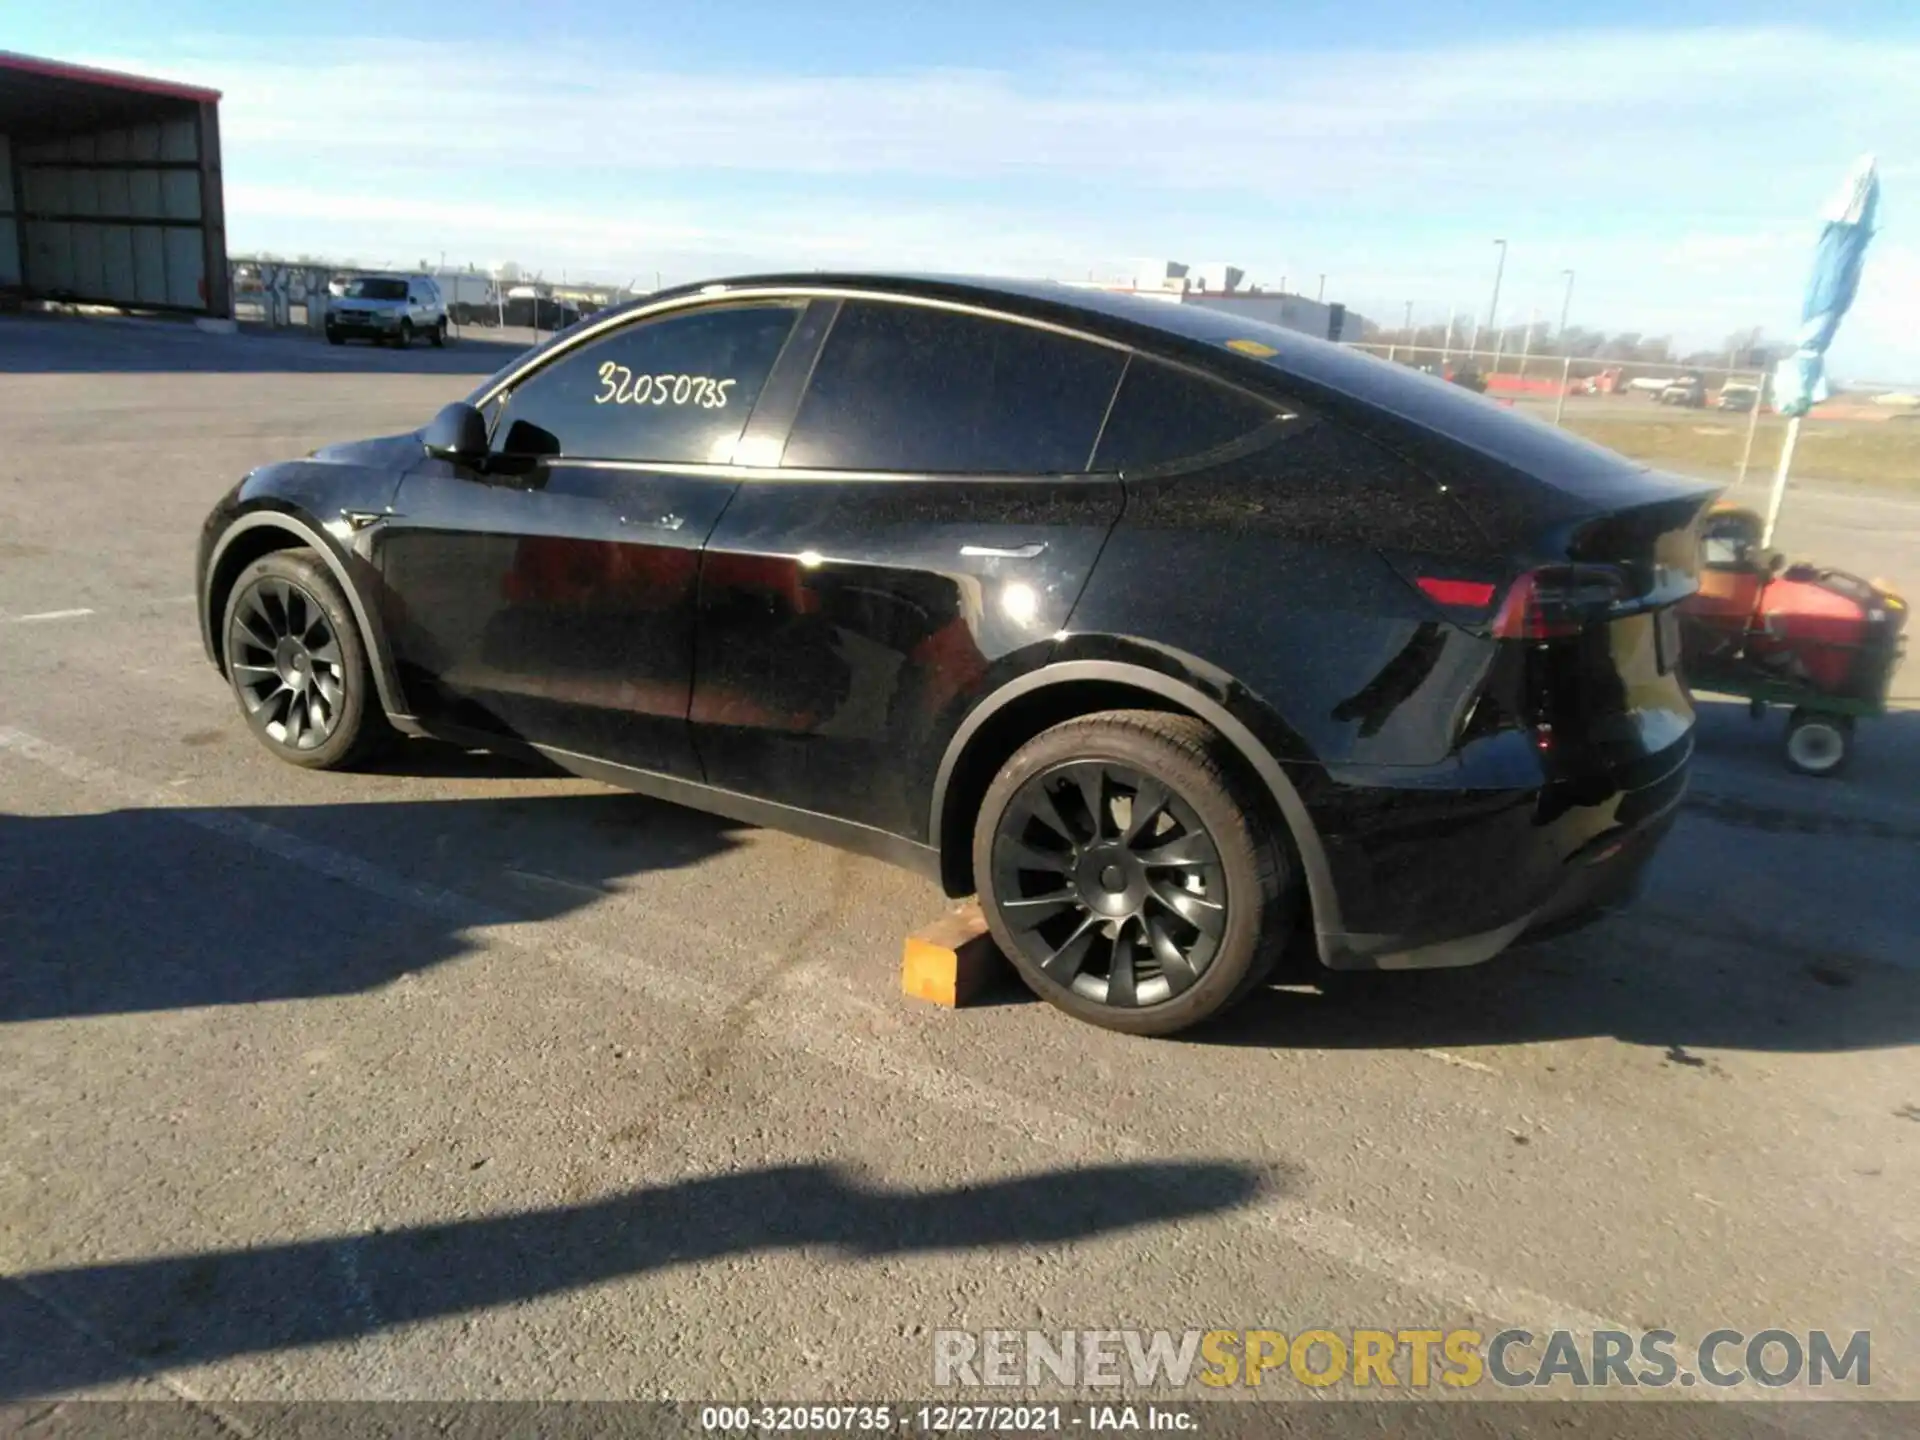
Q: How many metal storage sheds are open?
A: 1